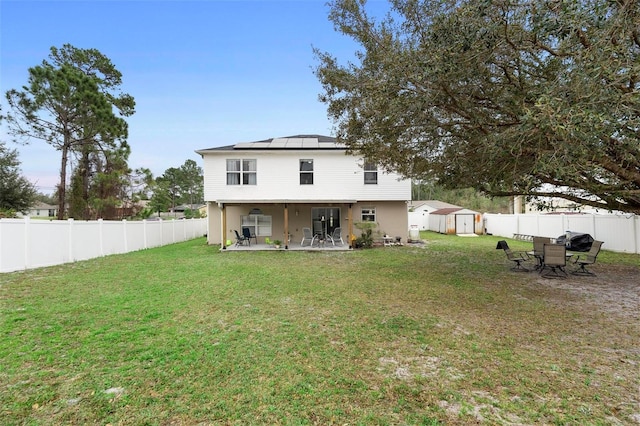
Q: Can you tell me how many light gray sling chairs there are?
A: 2